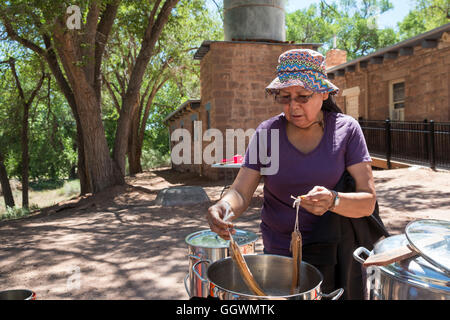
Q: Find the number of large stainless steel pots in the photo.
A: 3